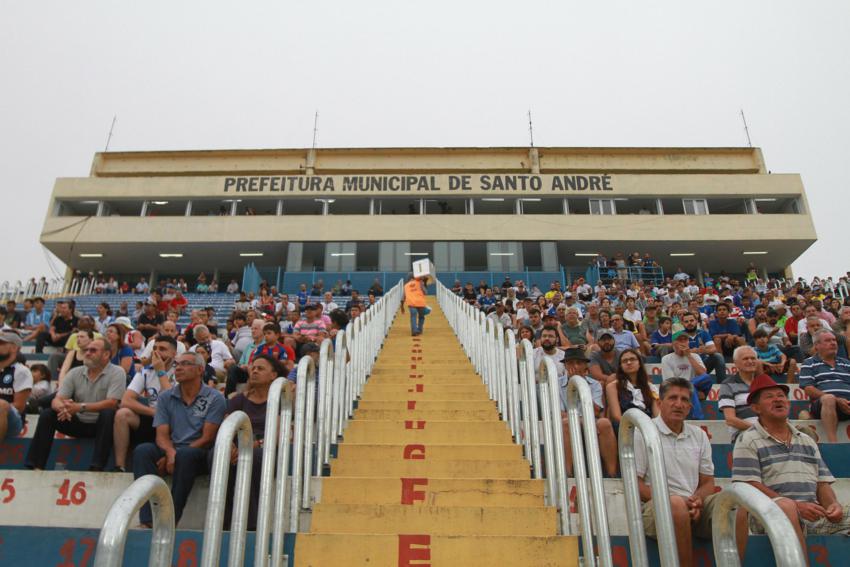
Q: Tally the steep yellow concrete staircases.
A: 1